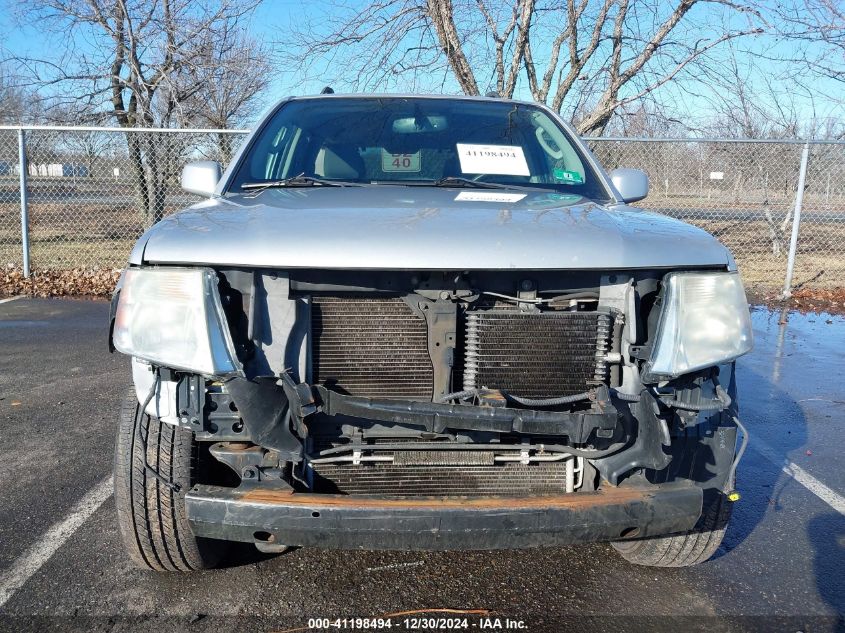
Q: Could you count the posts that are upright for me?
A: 2